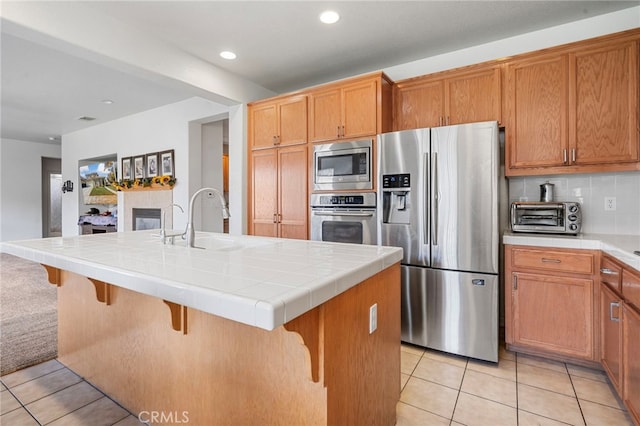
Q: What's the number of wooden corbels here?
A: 4